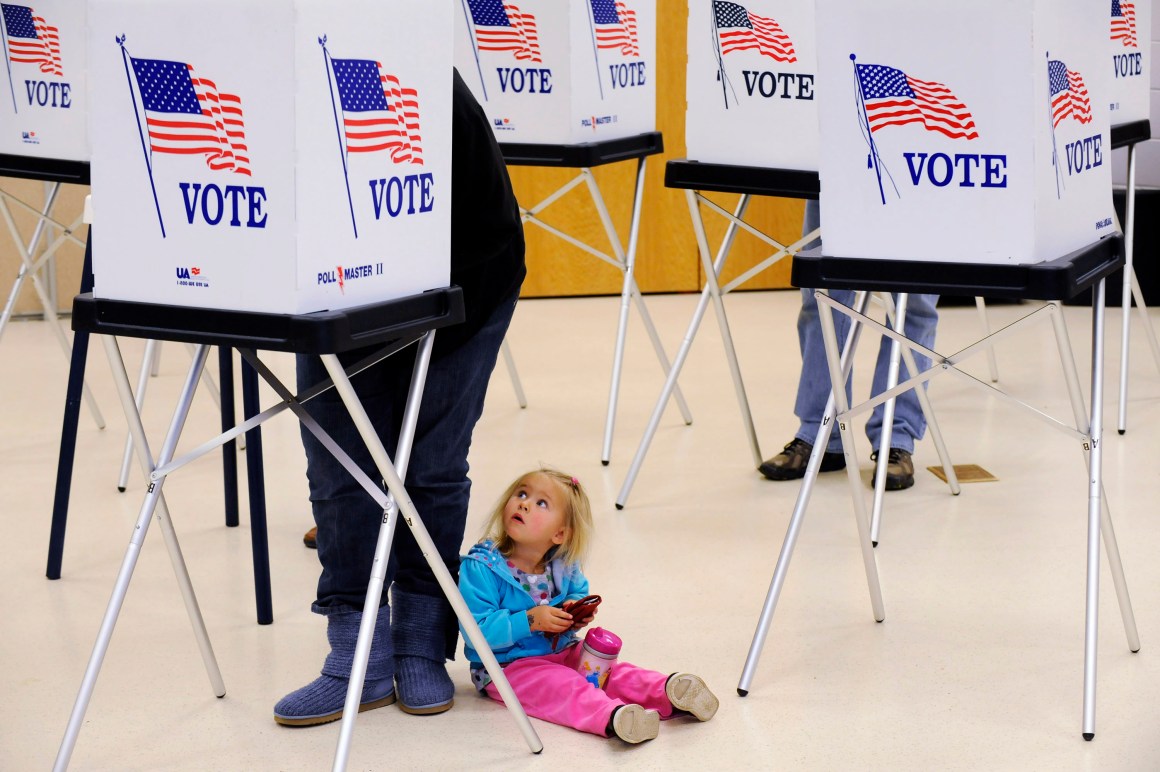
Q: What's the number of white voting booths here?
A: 6